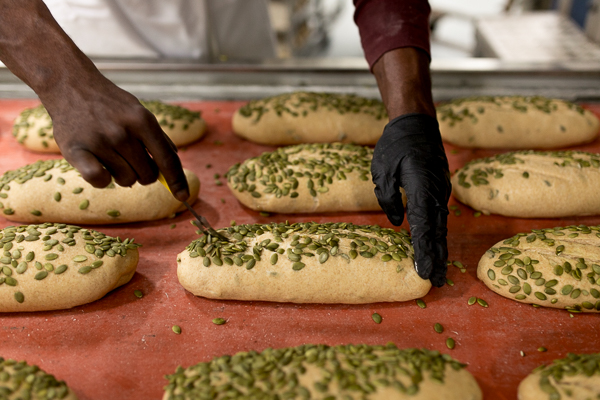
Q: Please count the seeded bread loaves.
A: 12